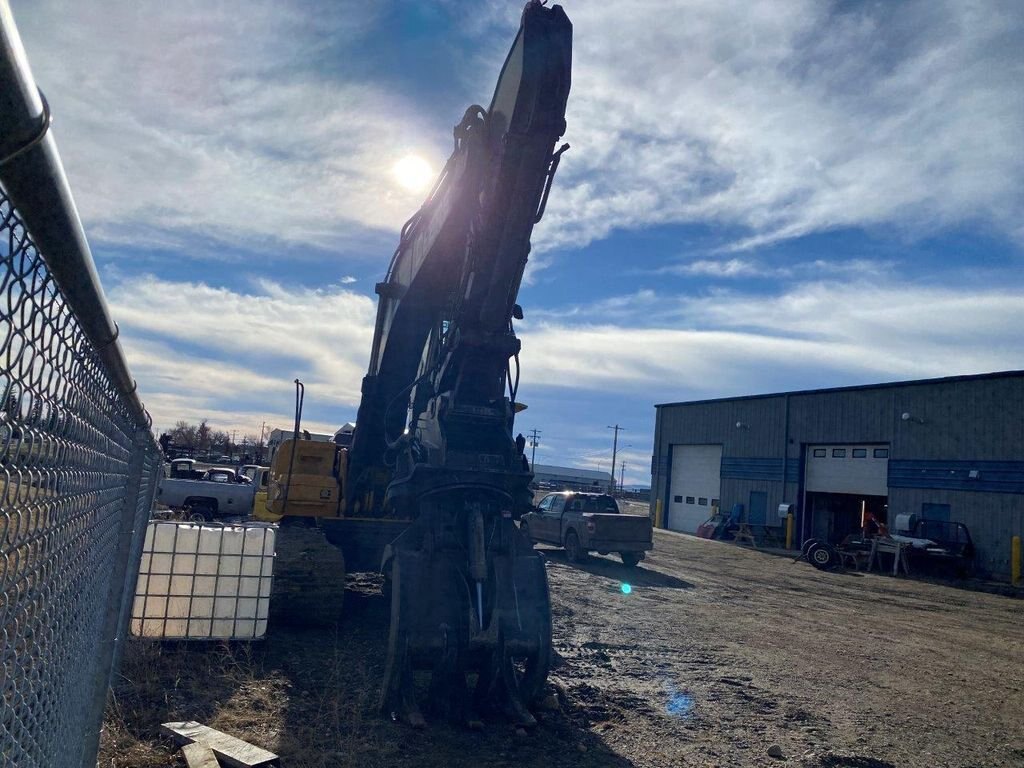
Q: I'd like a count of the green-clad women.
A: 0